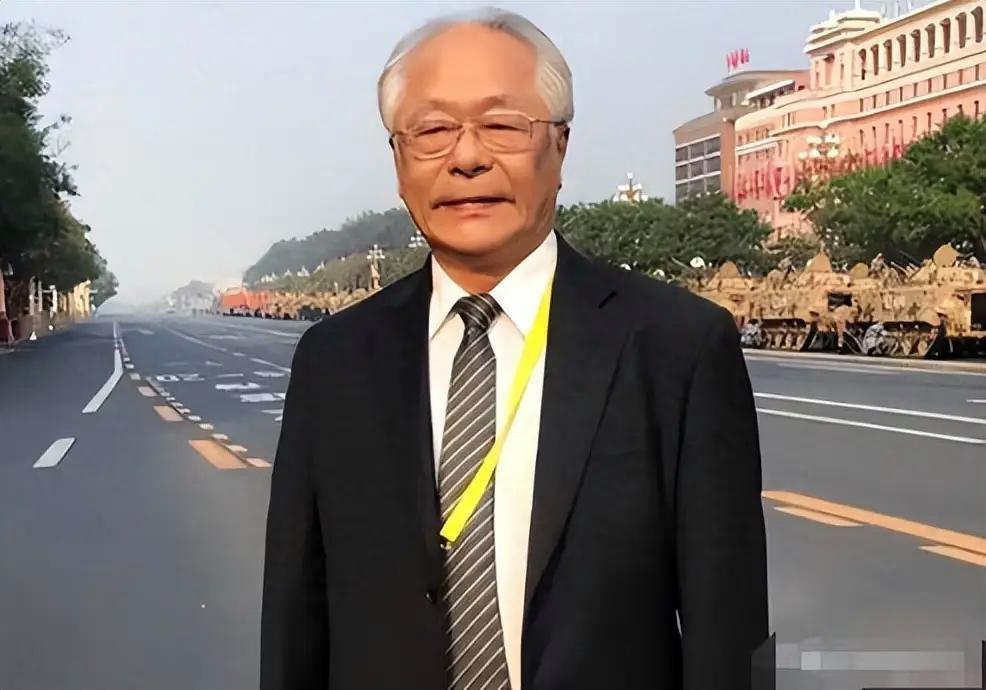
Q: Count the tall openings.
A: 9